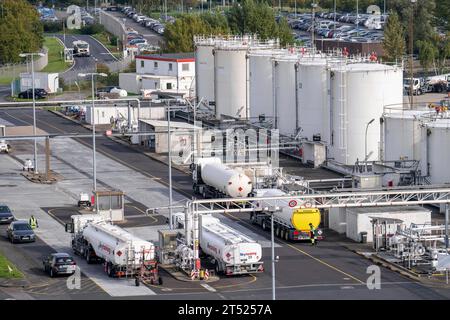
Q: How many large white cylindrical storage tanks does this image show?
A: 8